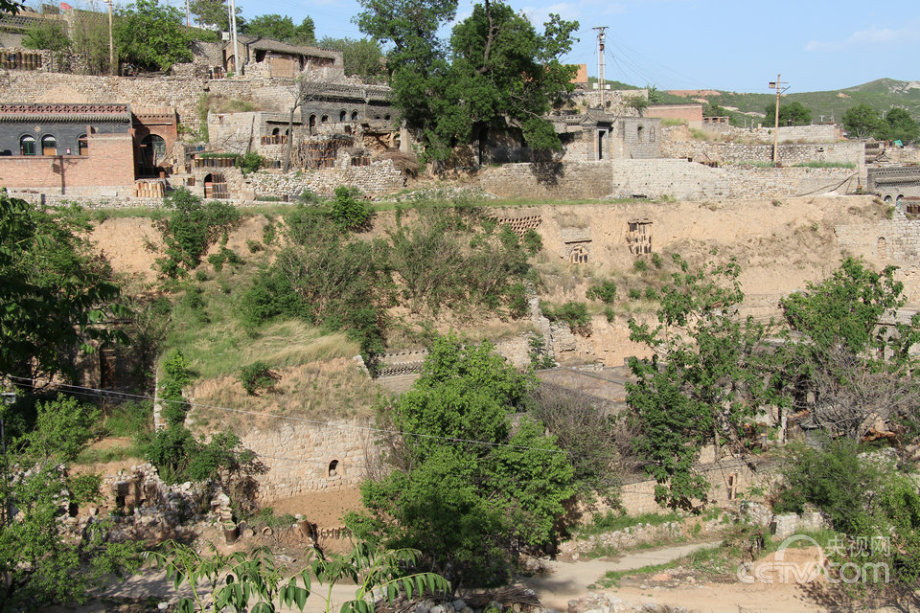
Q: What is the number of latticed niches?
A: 2